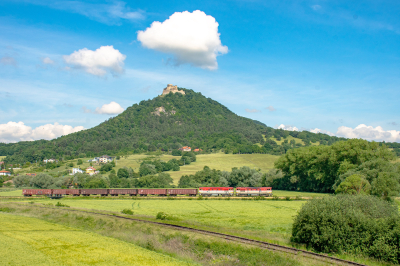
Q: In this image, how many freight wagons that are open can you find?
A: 6